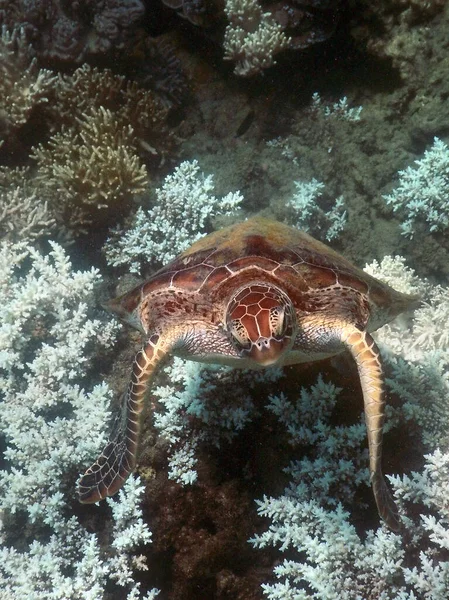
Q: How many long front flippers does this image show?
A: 2